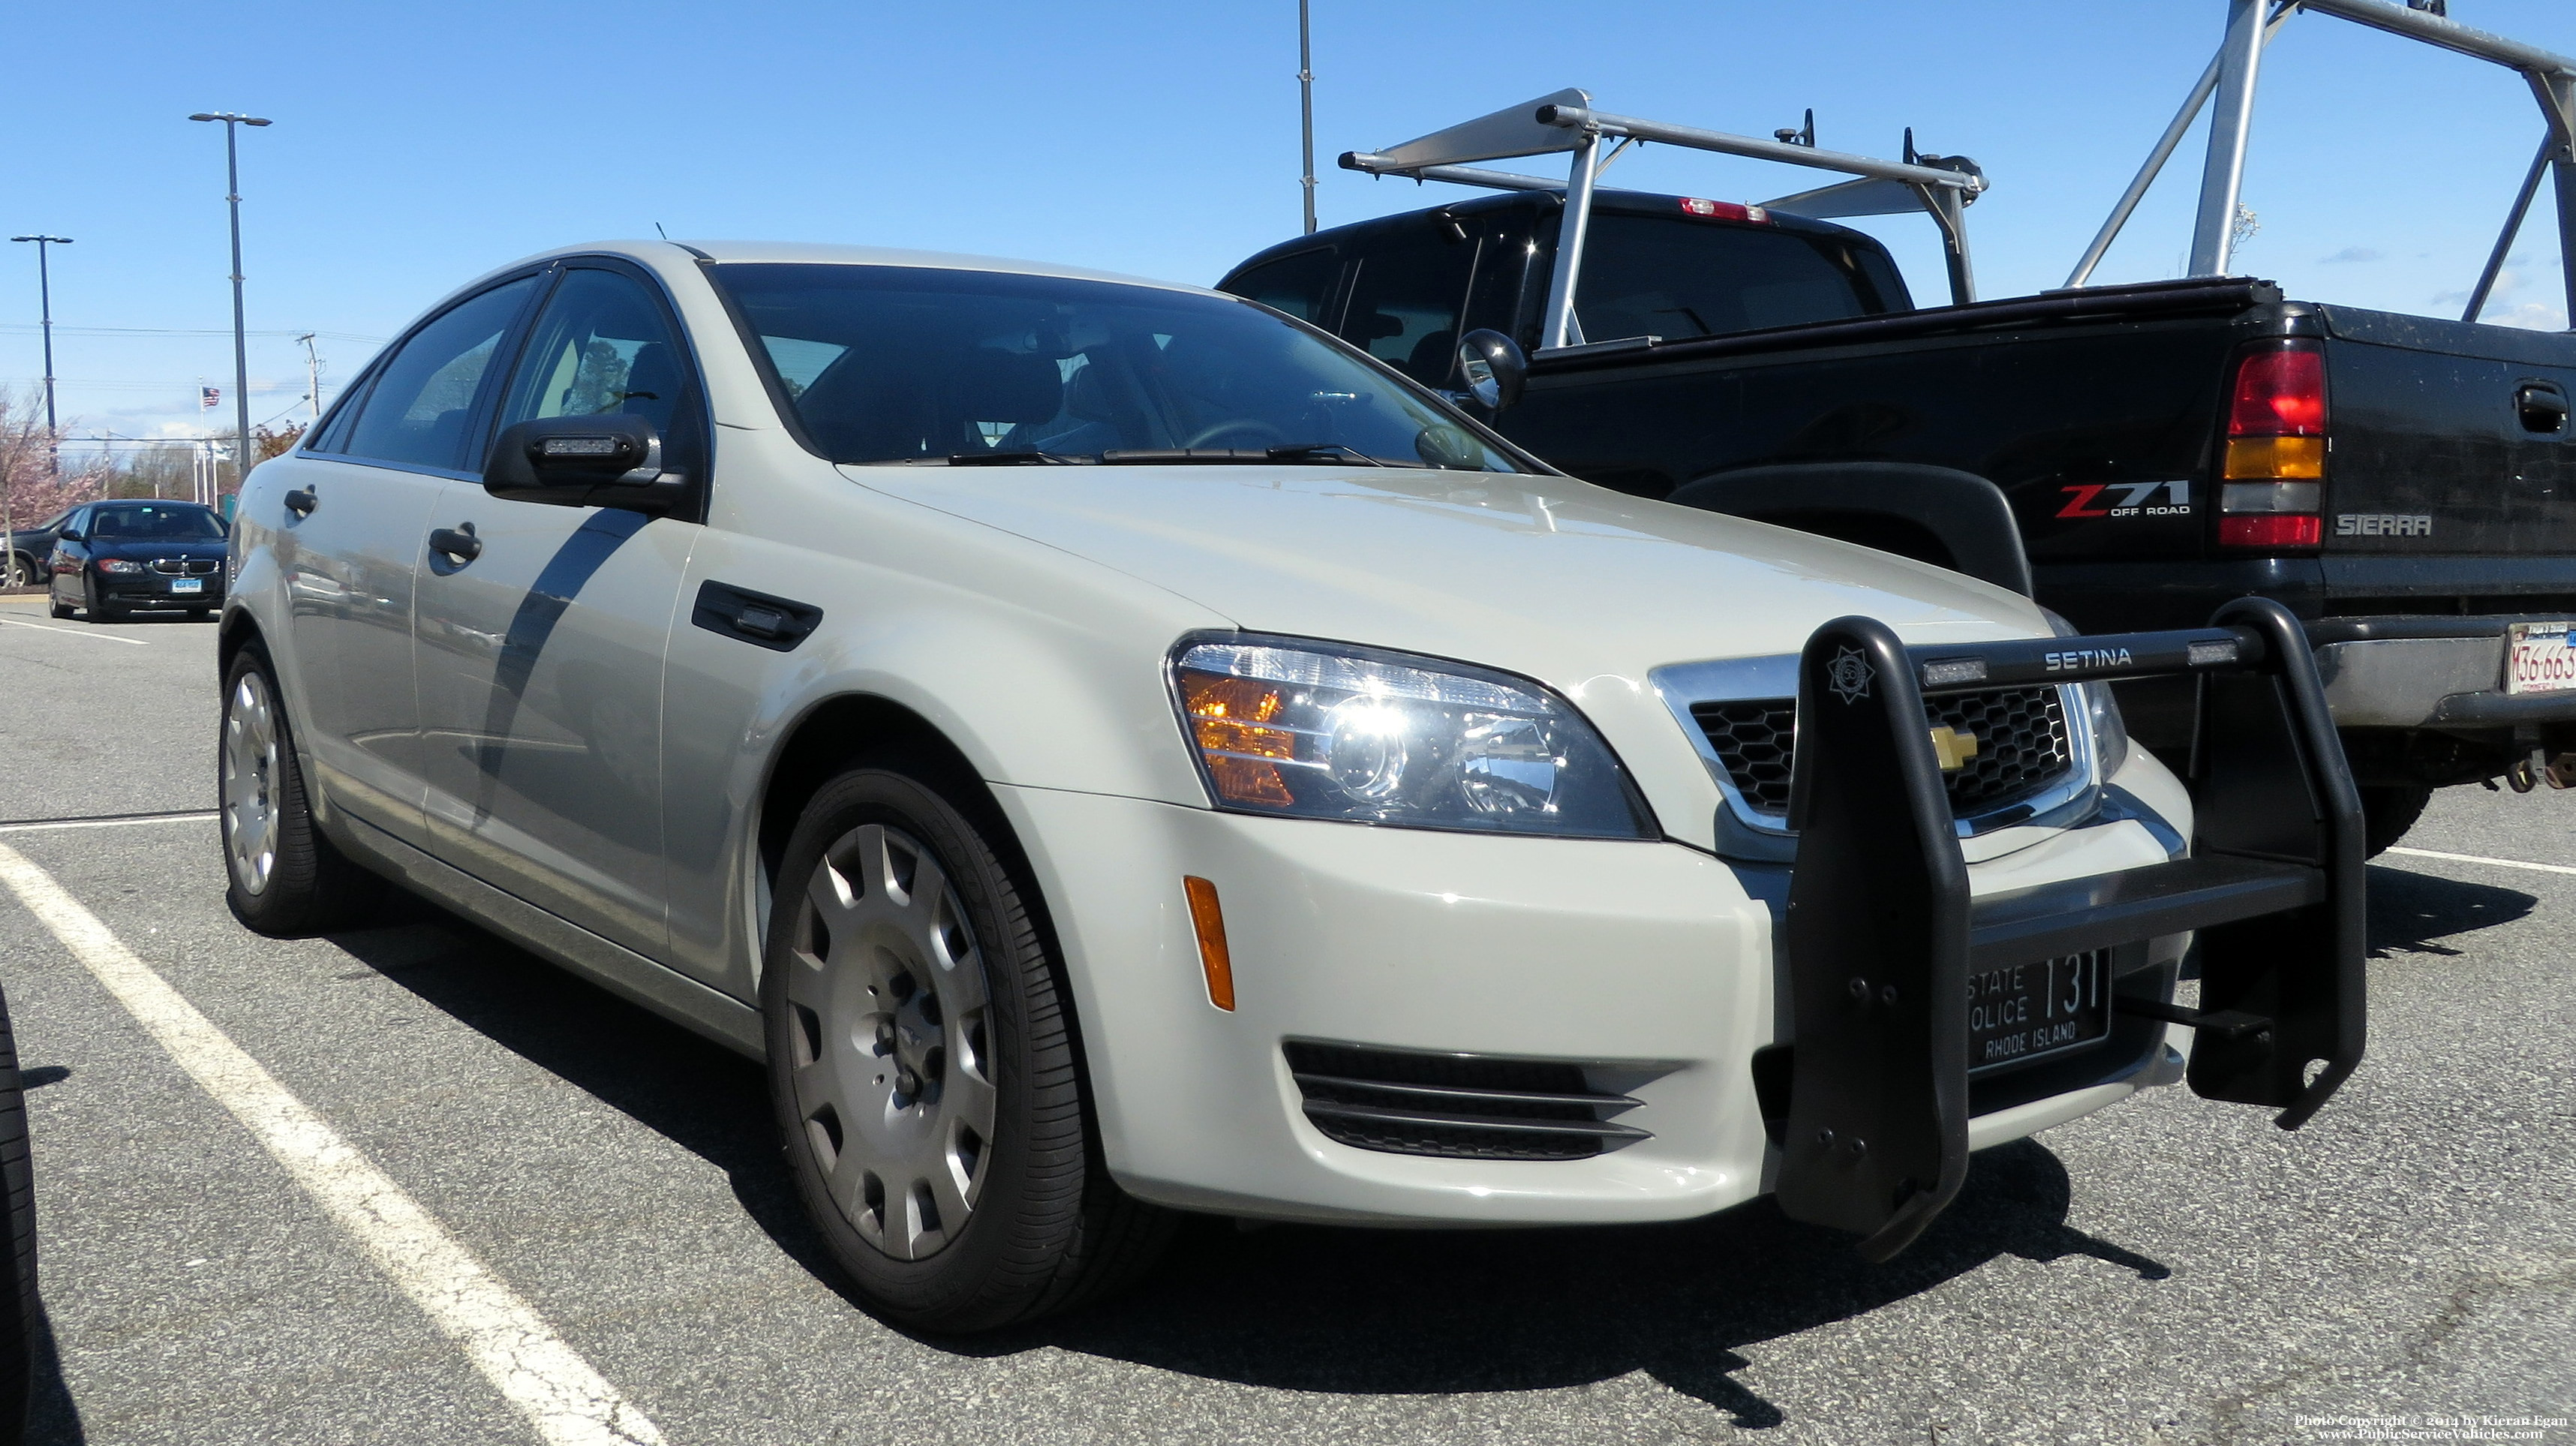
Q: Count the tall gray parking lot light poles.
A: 3